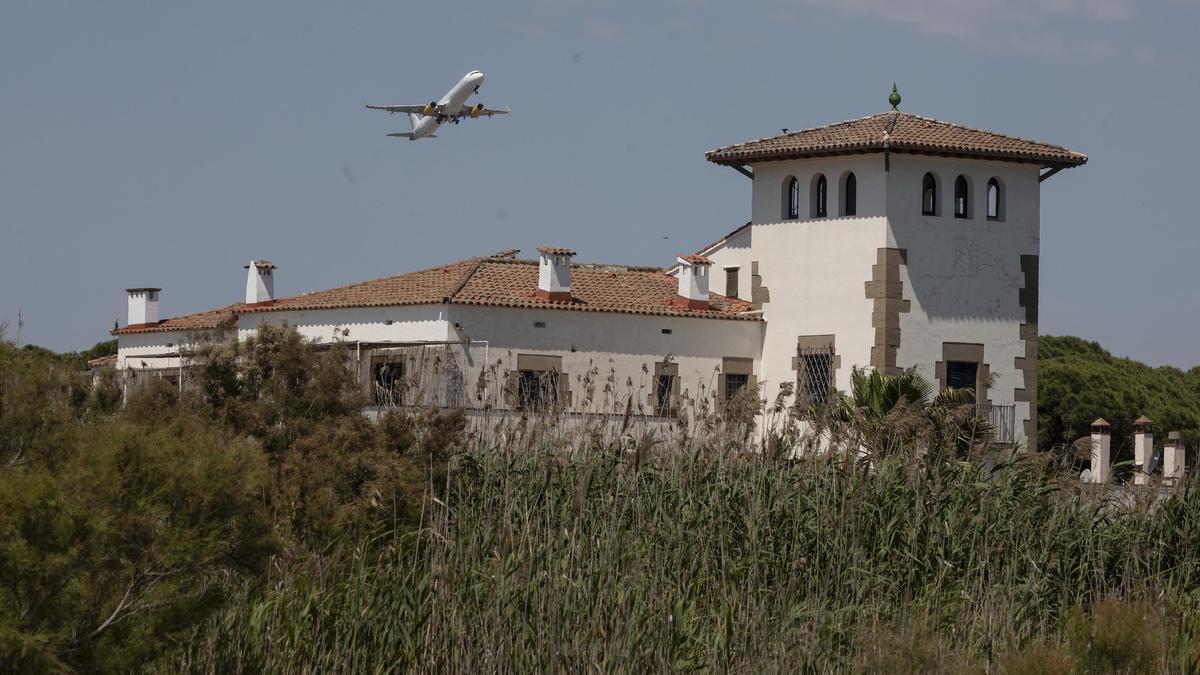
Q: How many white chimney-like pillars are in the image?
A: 7